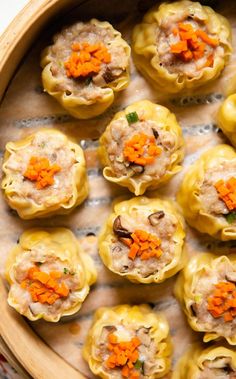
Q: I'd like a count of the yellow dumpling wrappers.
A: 11